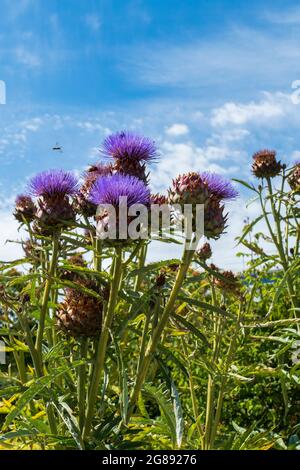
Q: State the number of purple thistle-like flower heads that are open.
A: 4